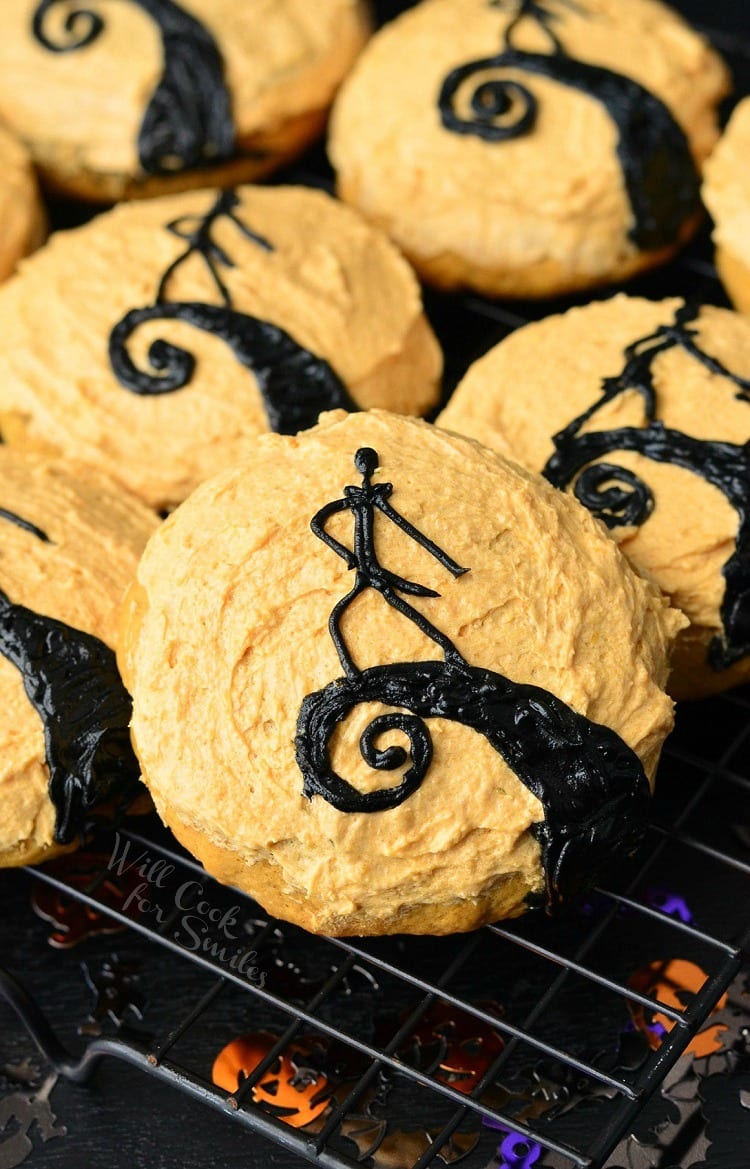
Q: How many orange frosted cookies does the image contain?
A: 8